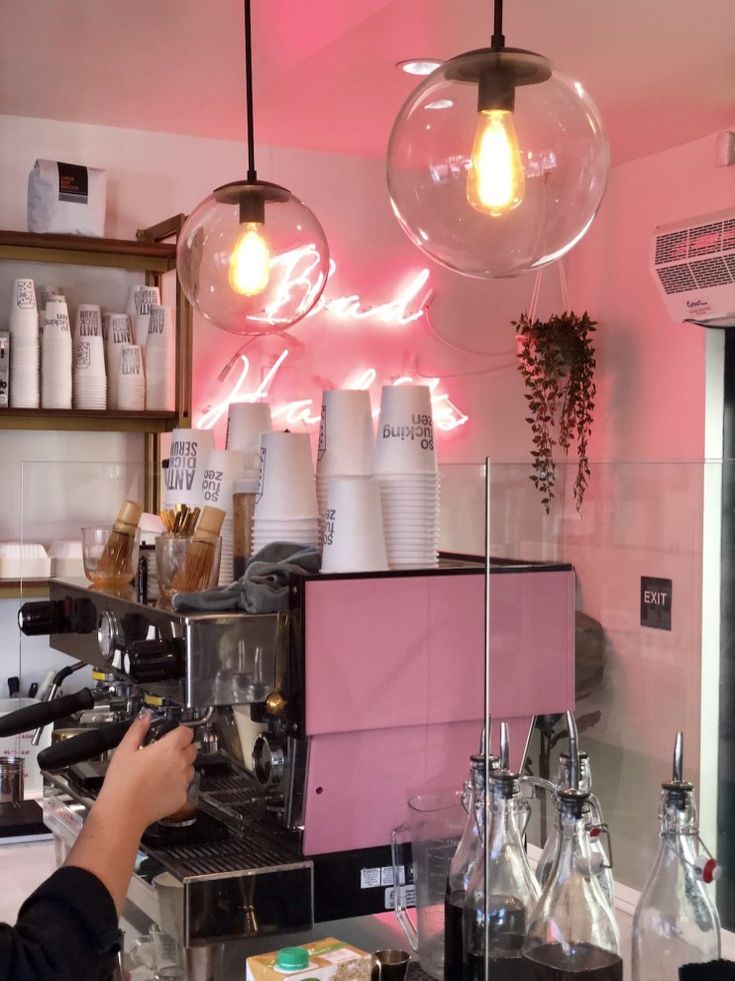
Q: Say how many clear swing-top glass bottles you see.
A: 5